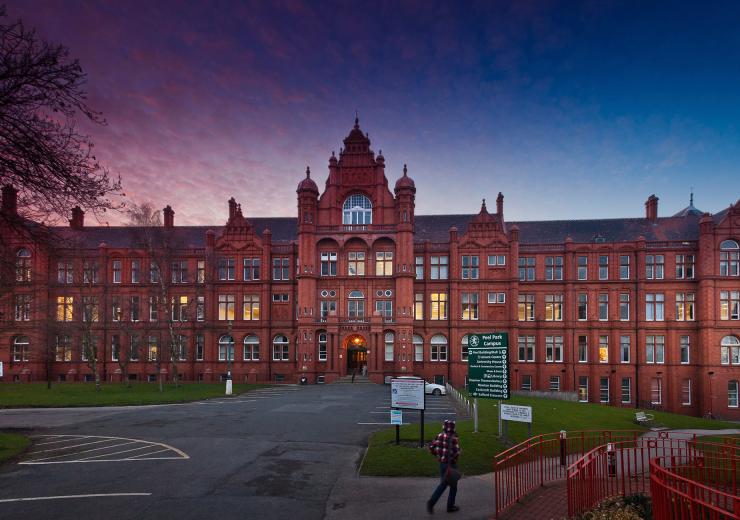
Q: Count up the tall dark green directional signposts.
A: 1